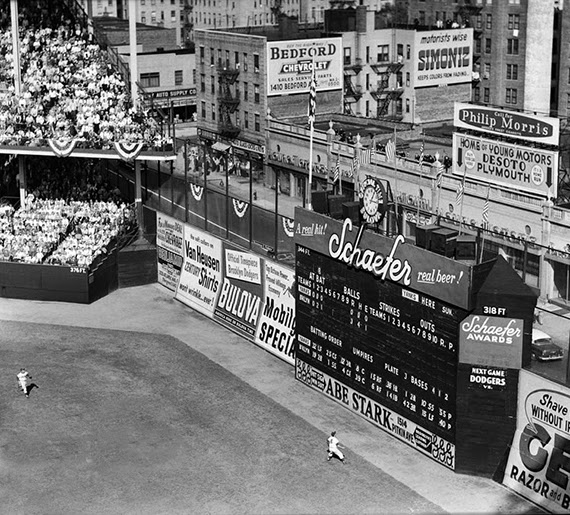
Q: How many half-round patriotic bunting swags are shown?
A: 5